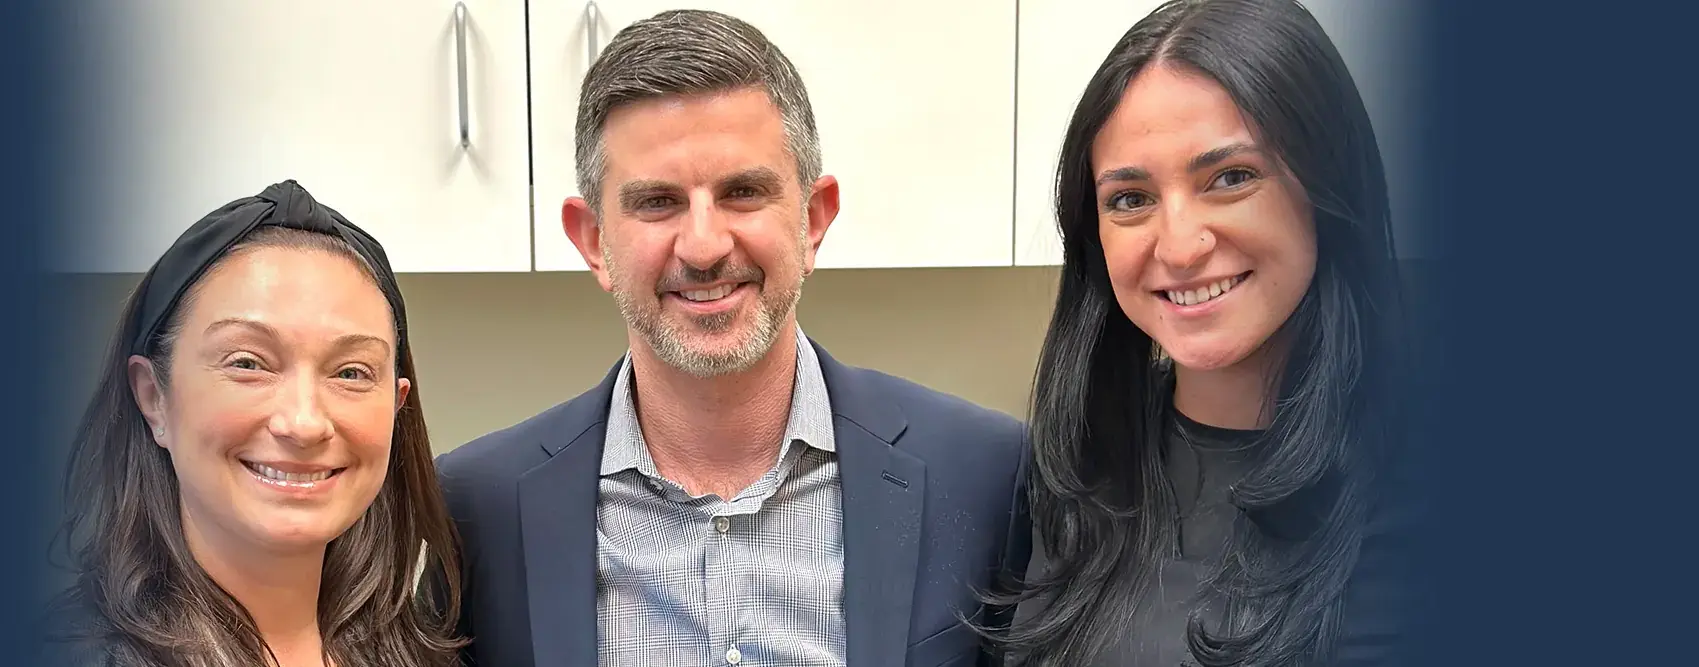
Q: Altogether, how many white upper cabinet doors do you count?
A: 3